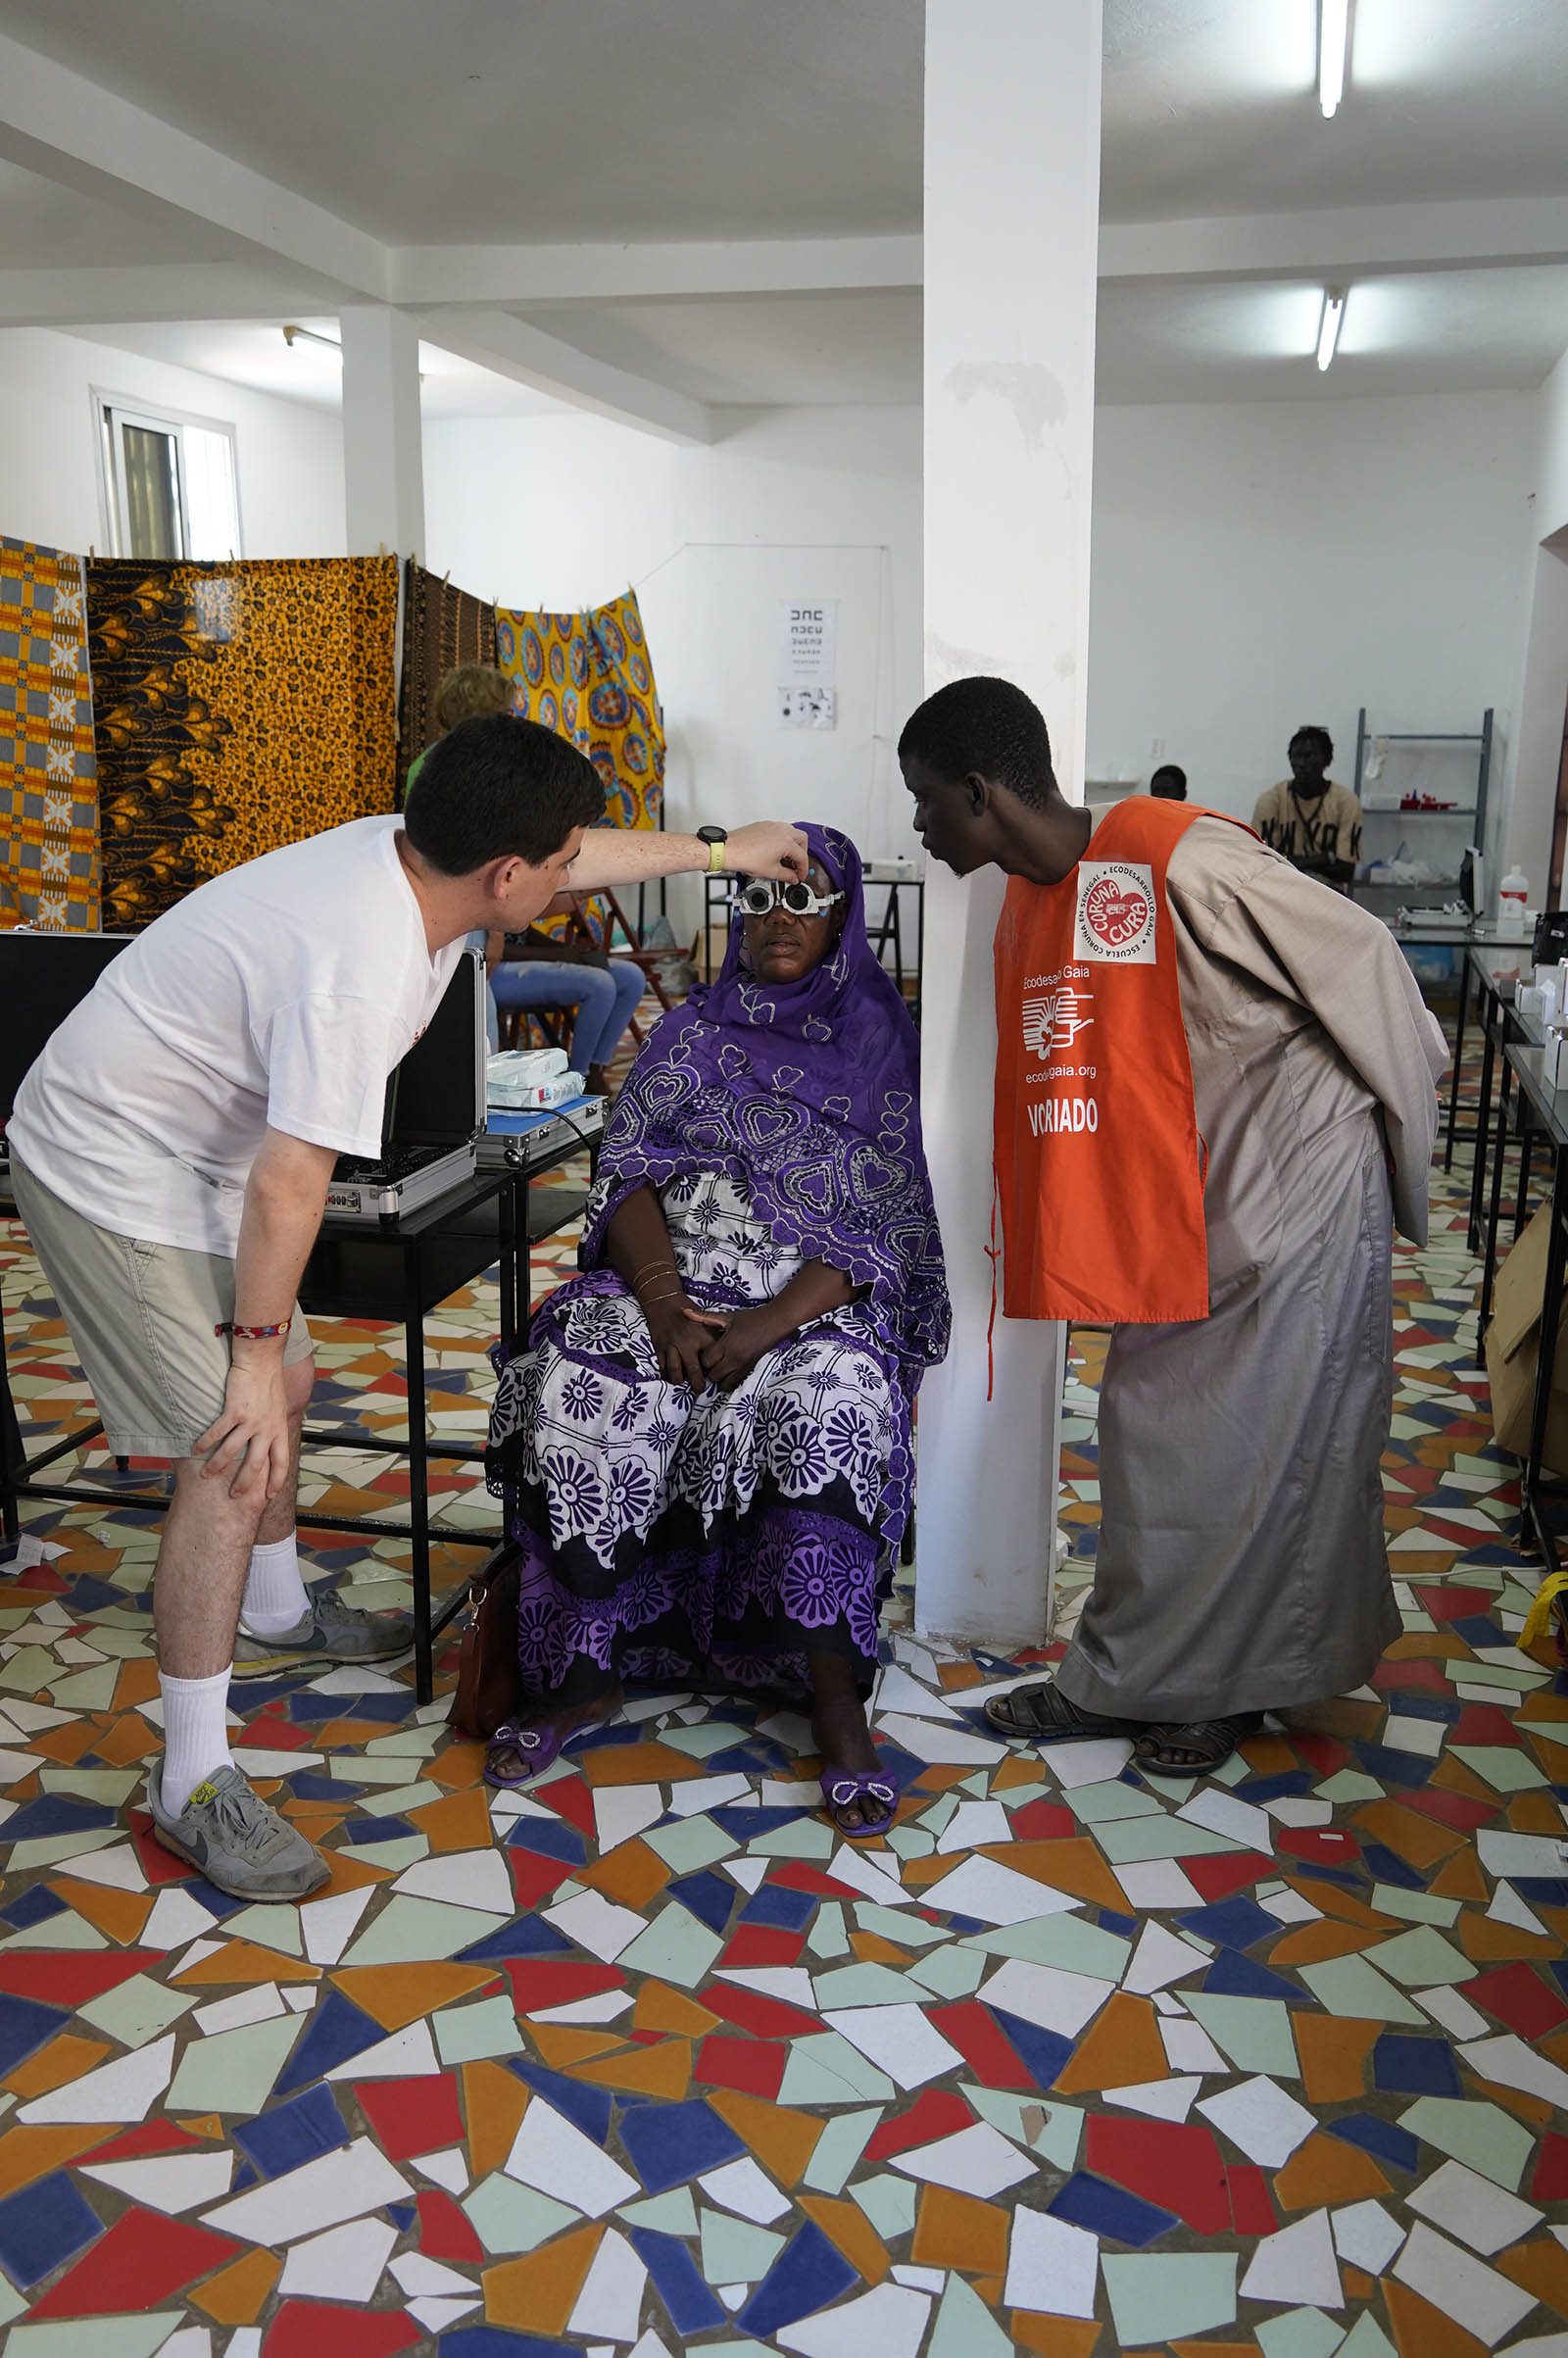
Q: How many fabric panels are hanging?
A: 4